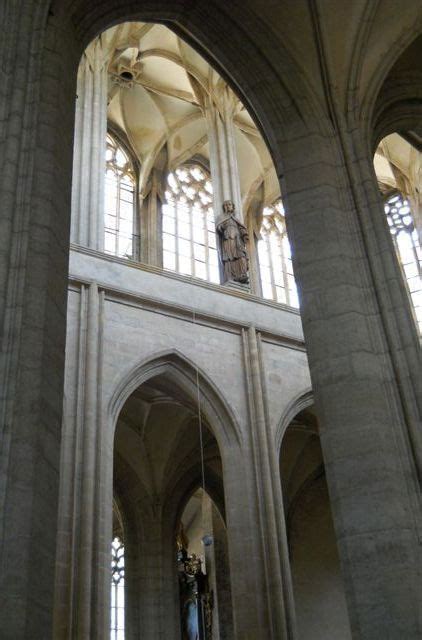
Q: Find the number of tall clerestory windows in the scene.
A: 4